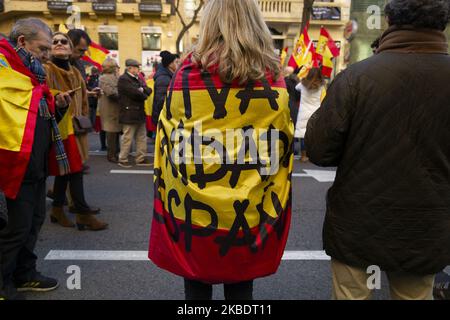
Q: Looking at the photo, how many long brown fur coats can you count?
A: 1